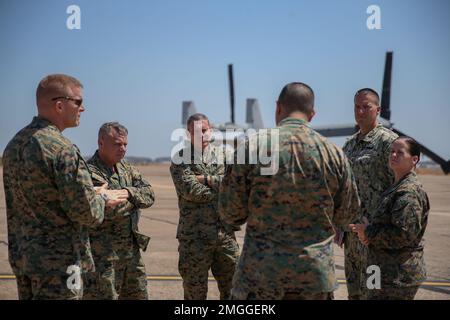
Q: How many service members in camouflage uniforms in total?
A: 6